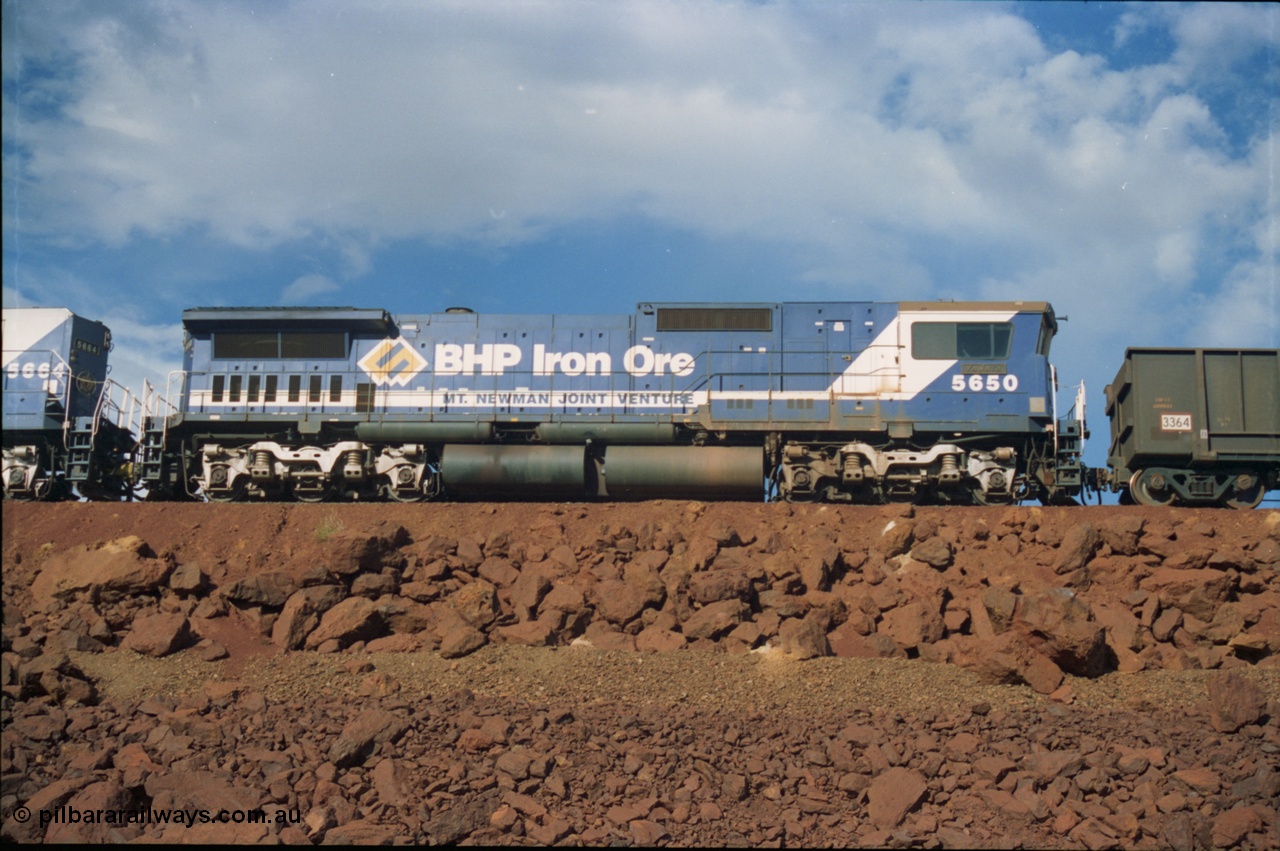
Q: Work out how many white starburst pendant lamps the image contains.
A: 0